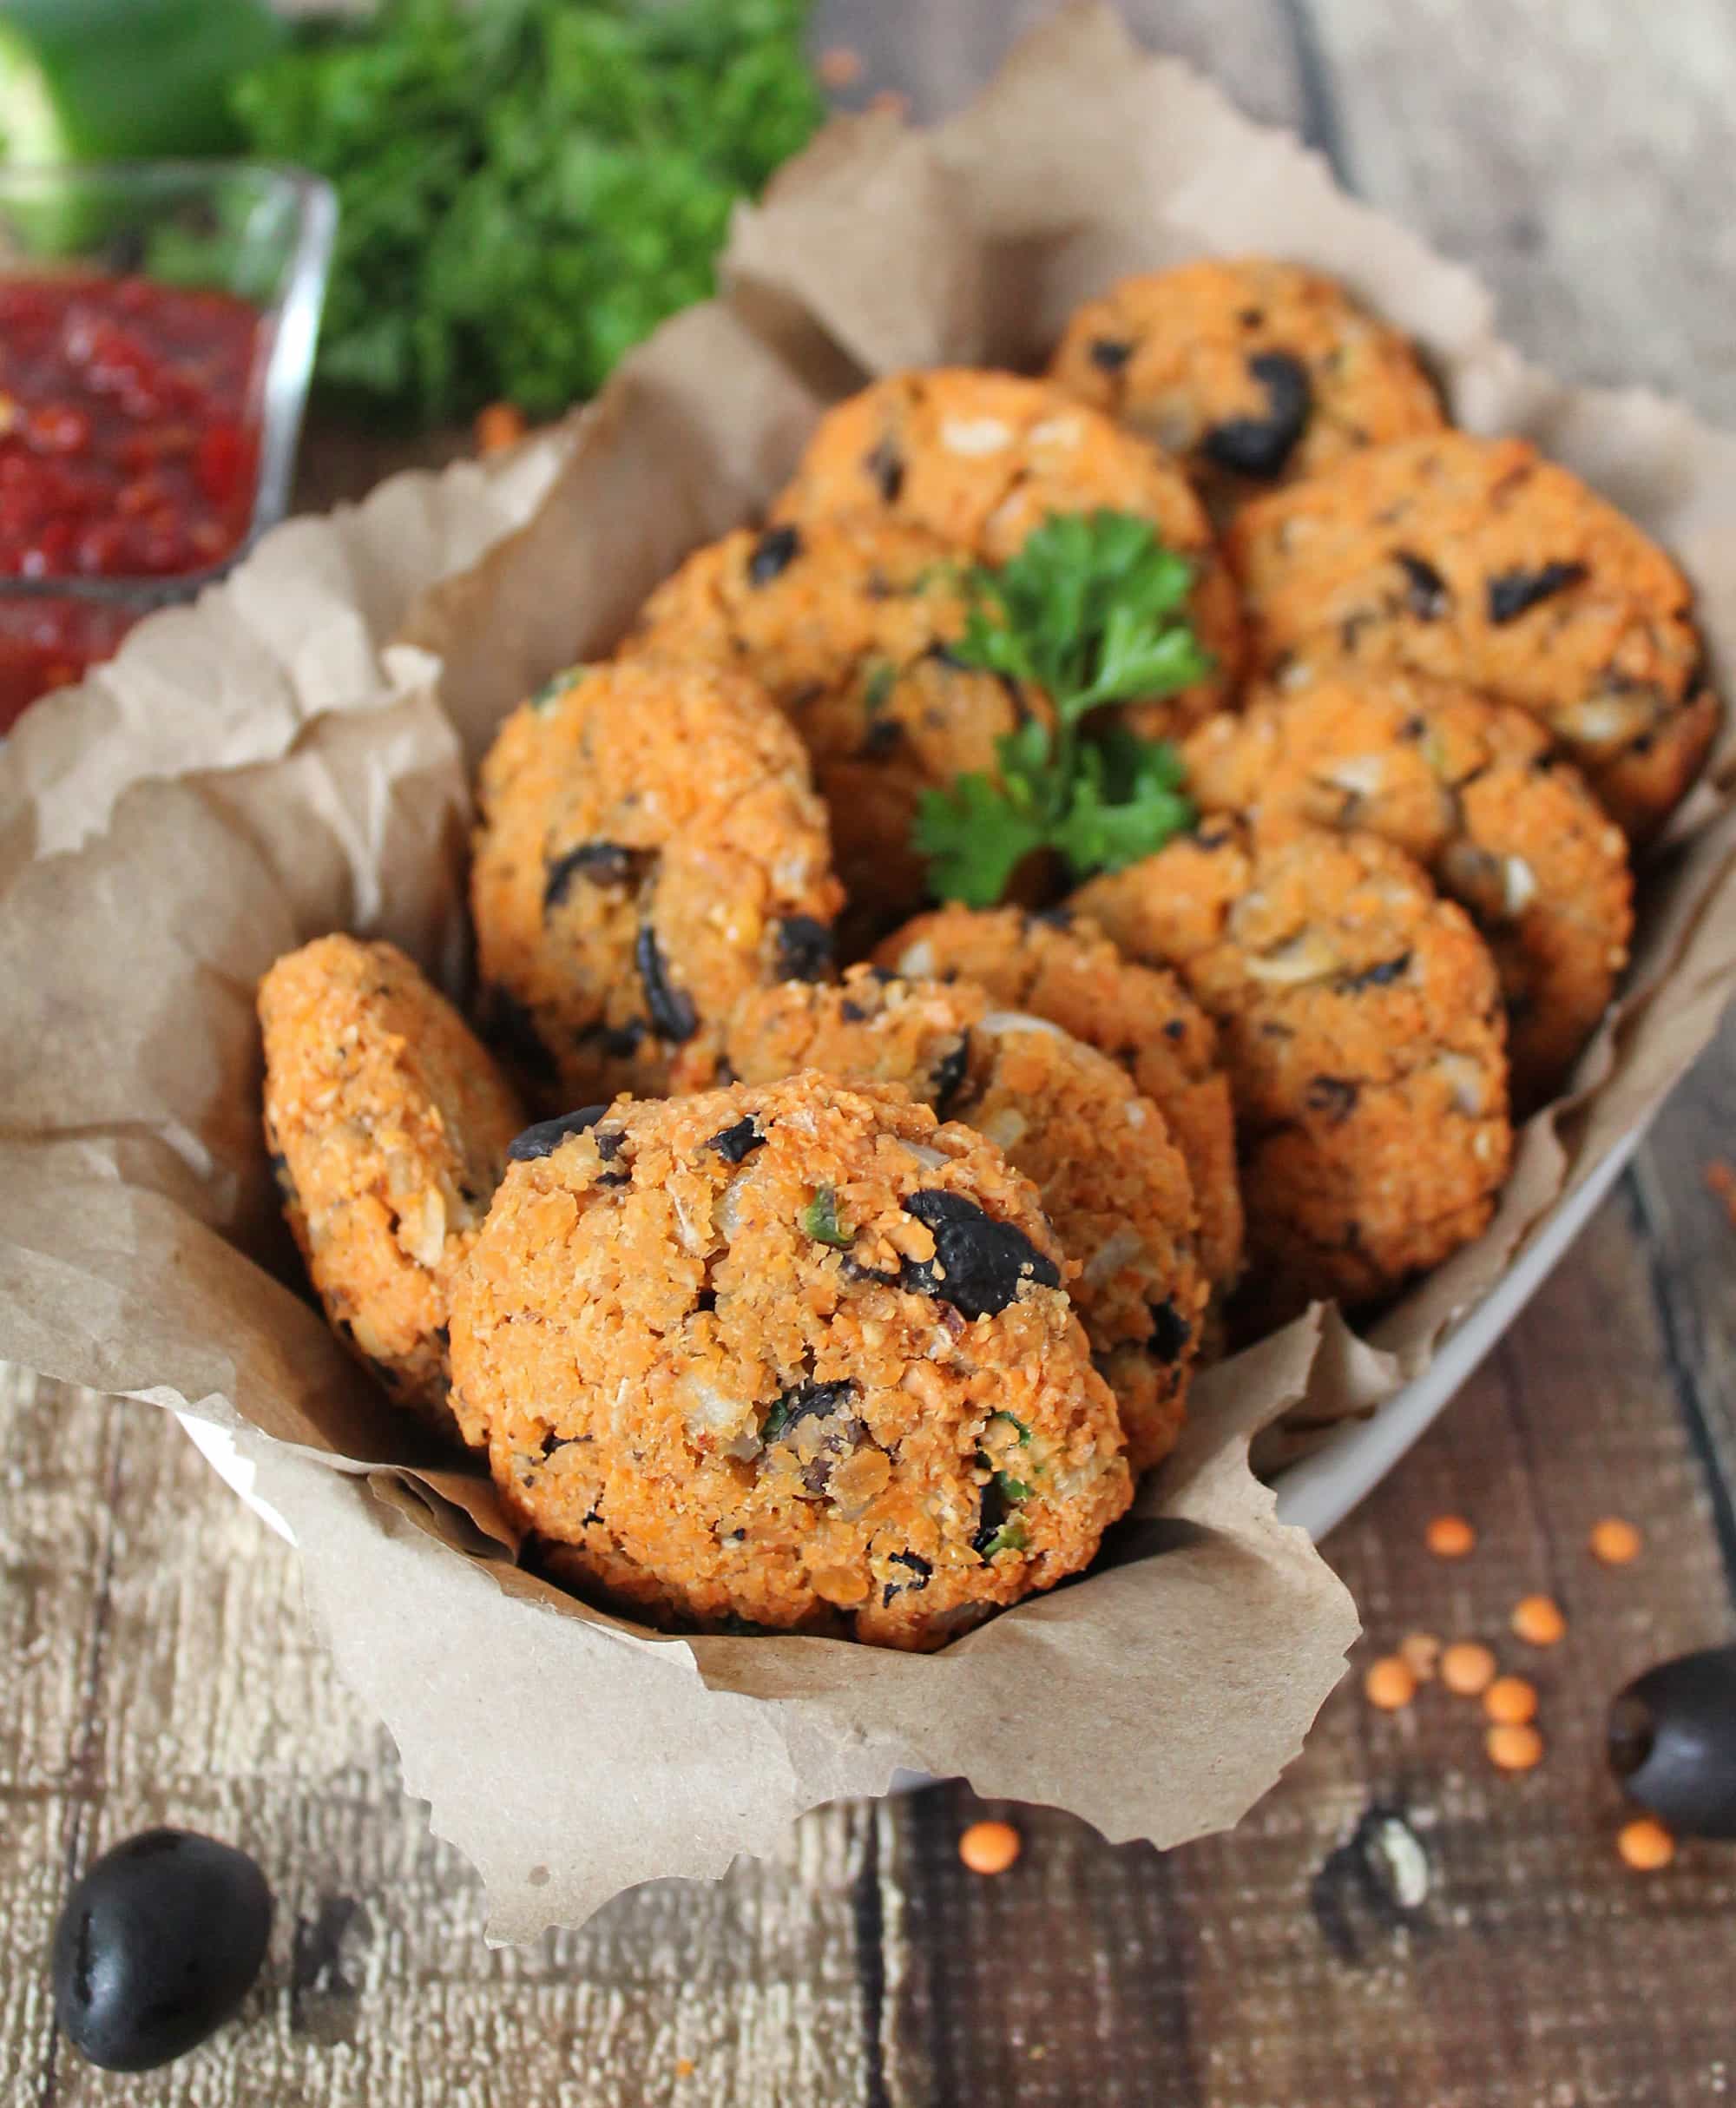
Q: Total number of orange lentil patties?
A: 11